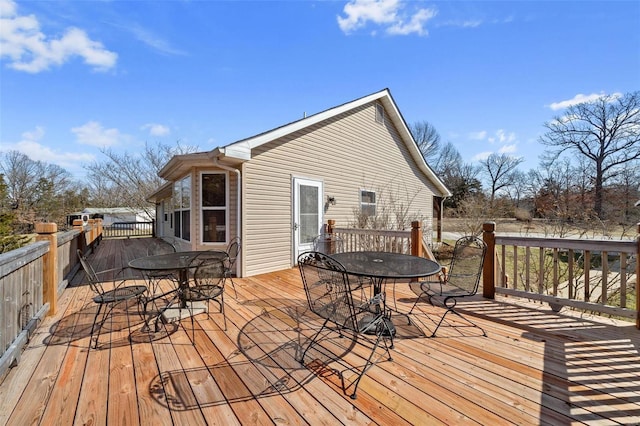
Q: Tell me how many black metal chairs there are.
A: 7